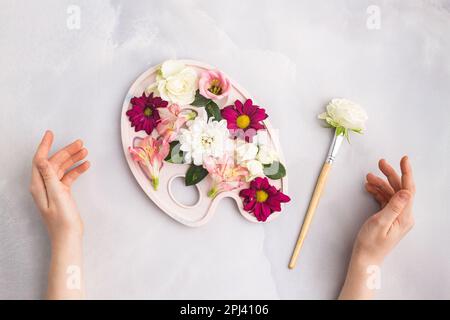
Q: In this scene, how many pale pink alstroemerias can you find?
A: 3